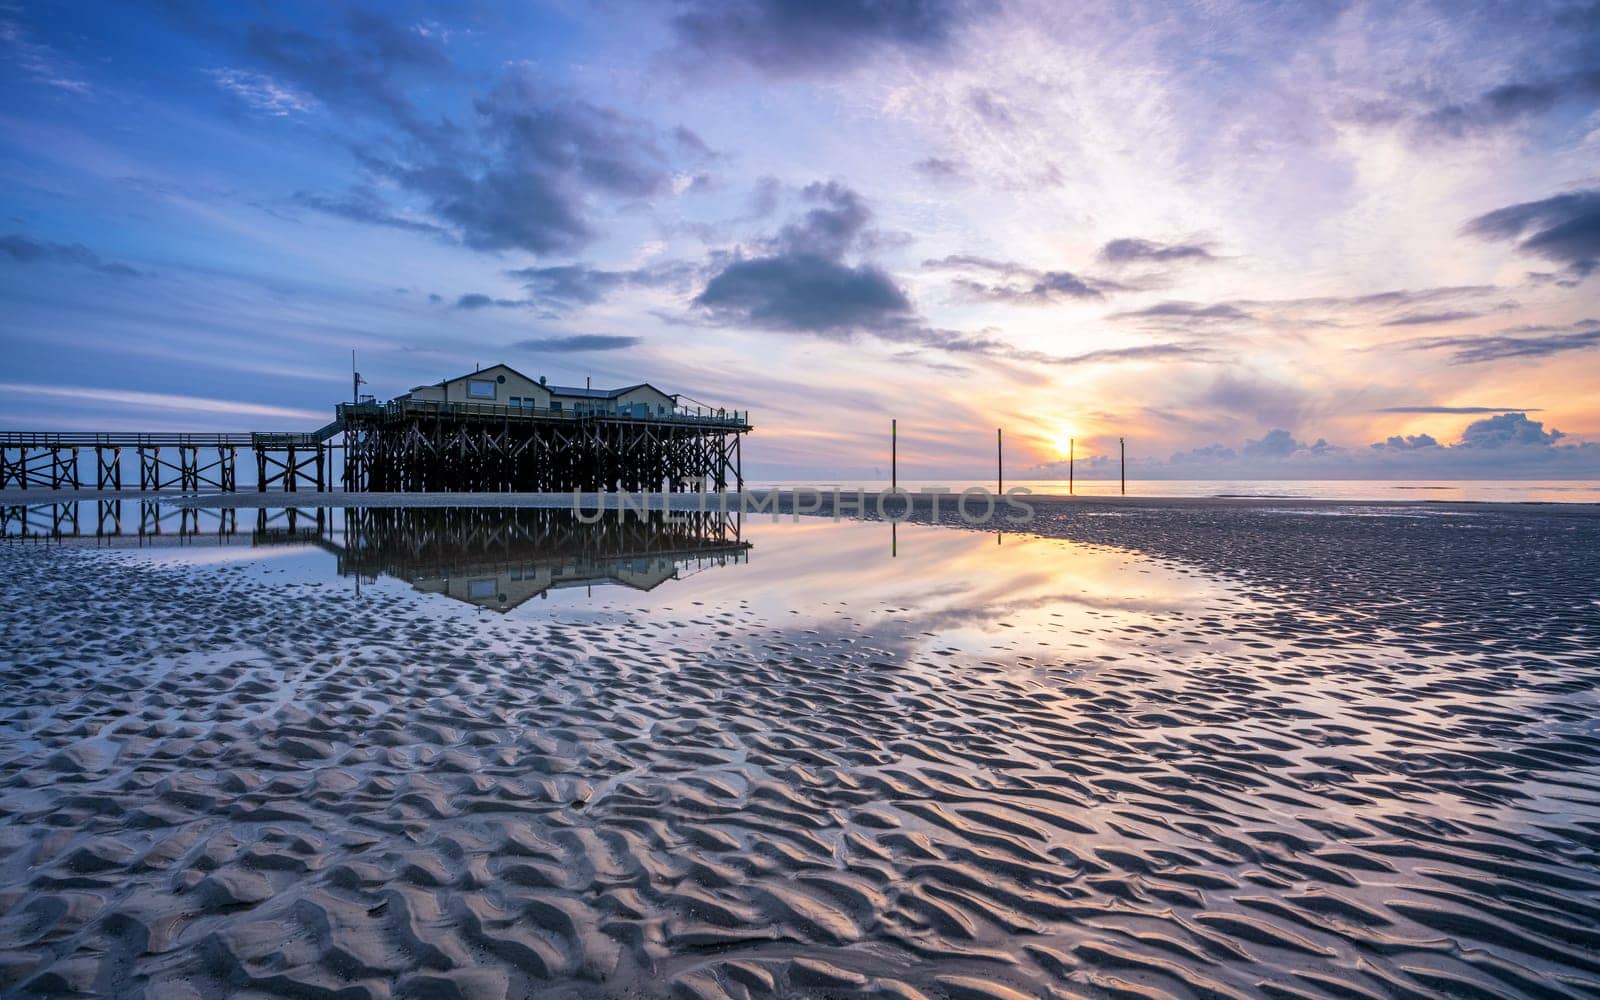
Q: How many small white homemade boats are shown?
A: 0